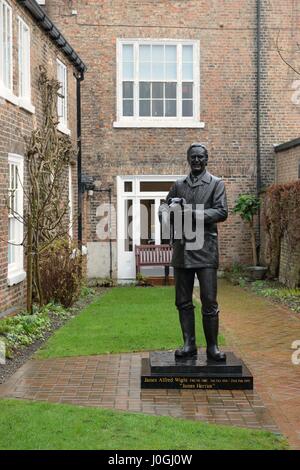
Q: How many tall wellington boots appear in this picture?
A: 2